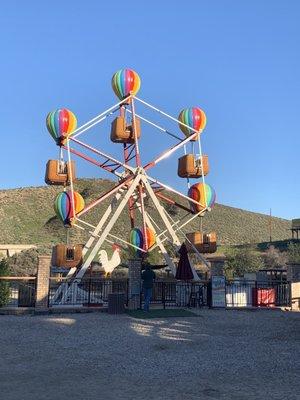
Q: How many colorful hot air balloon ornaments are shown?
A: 6